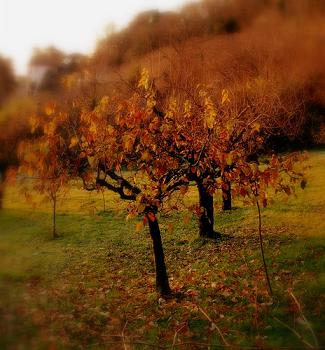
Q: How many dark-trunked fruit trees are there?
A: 3